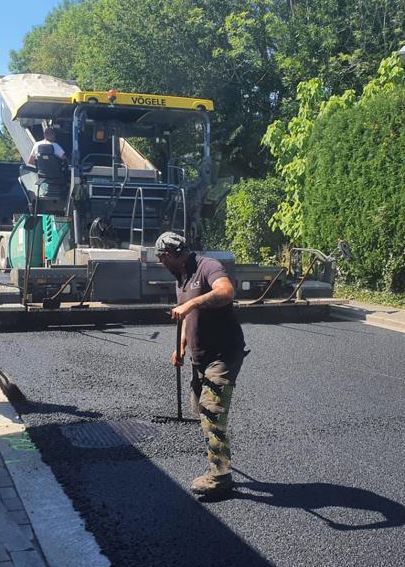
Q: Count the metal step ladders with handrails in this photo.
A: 2